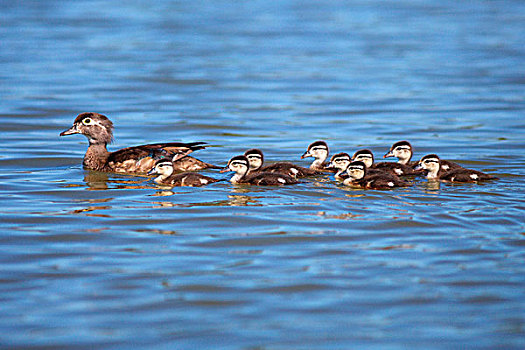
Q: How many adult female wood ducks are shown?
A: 1